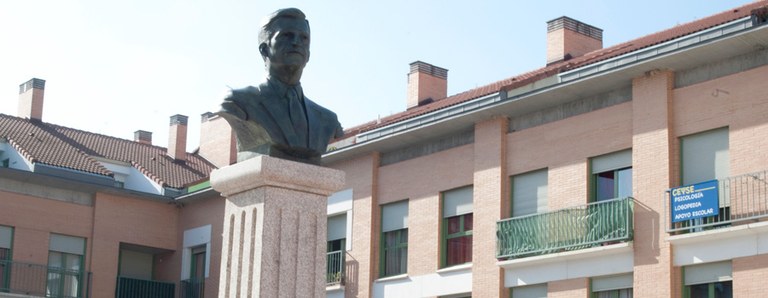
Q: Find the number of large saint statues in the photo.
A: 0